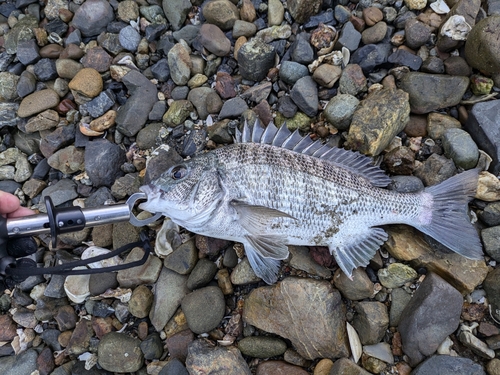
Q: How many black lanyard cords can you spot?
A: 1